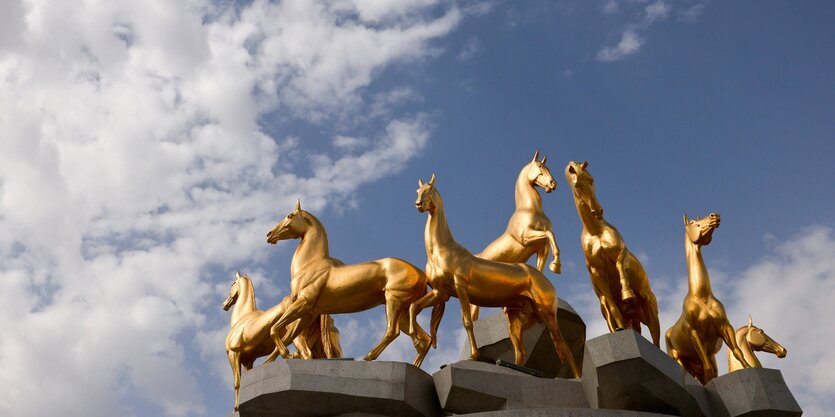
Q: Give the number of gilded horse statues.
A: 7